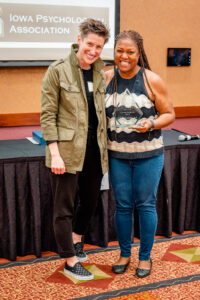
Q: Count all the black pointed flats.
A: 2